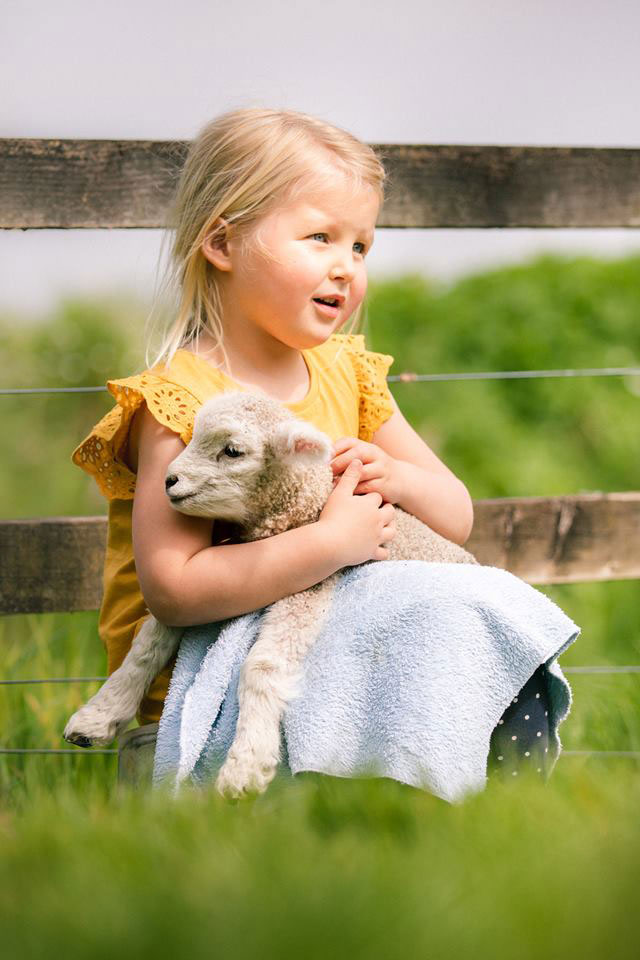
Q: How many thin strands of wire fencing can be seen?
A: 3